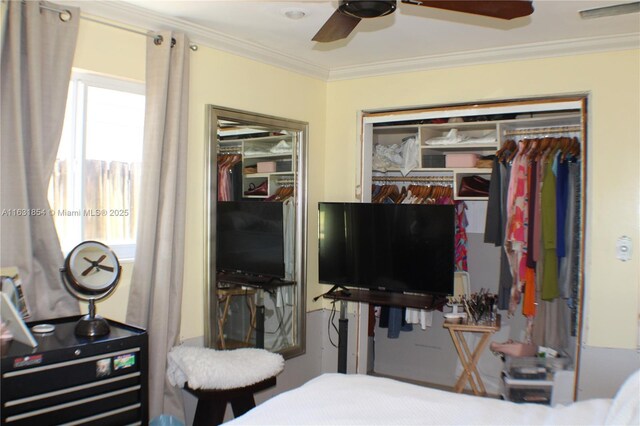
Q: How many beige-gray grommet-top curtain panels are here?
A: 2